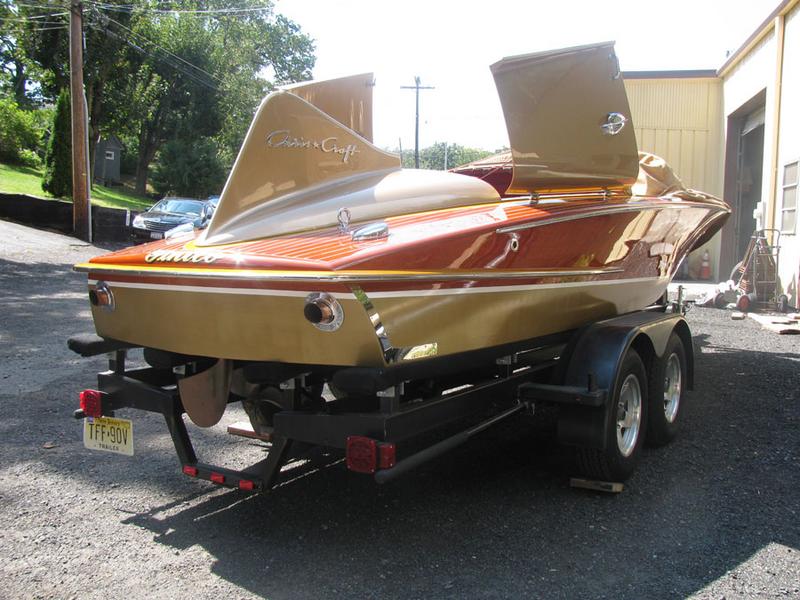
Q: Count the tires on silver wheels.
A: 2